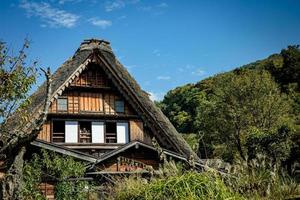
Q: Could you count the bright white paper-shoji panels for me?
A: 3